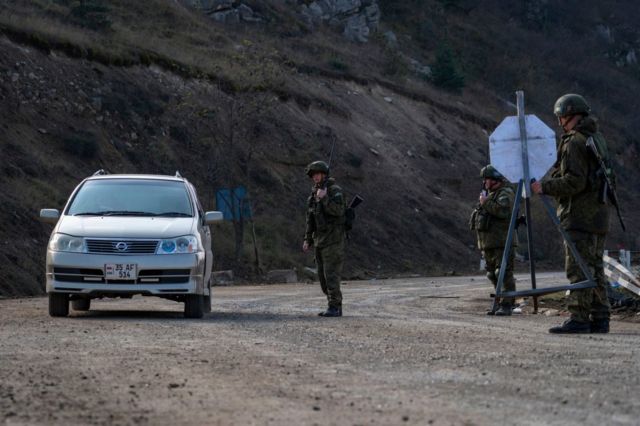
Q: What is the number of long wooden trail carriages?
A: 0